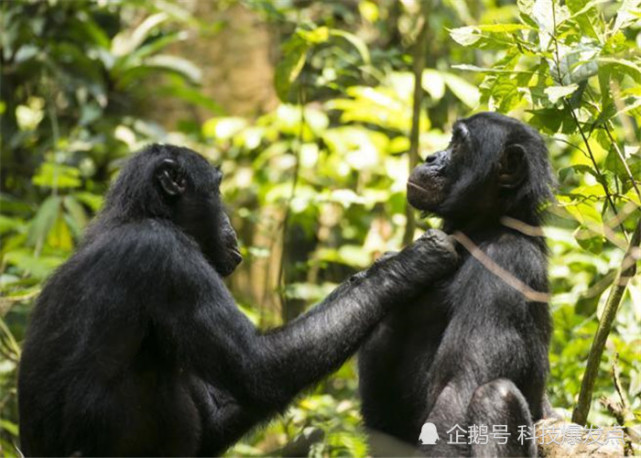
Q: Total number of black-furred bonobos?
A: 2